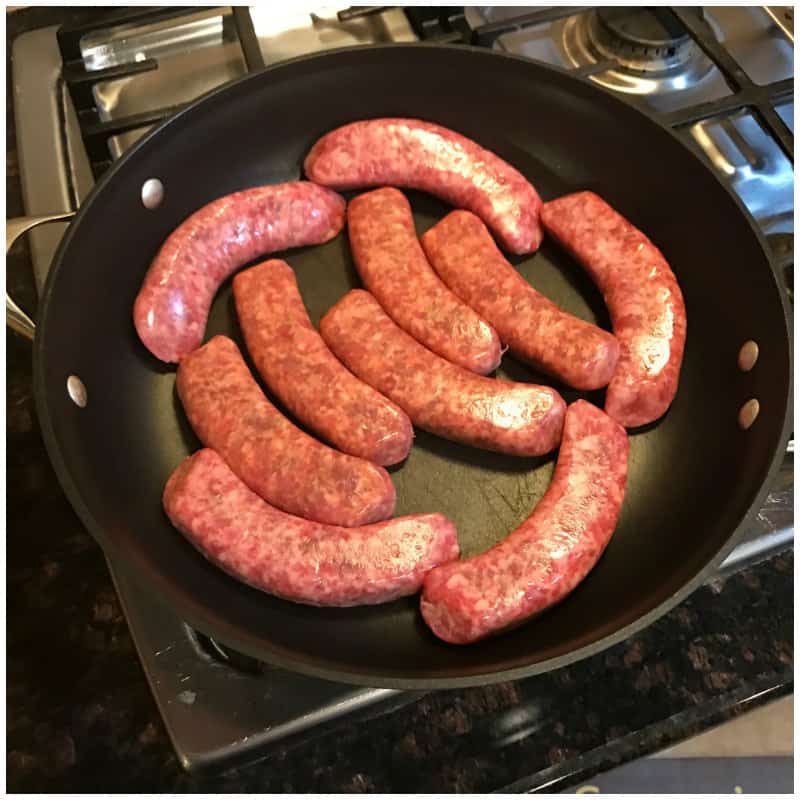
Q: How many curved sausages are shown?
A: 10